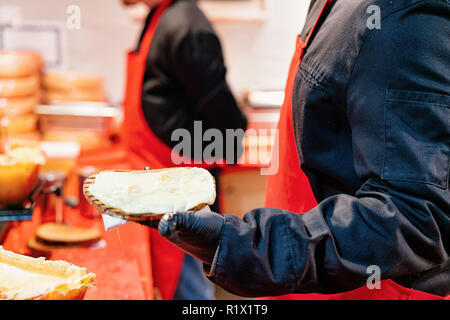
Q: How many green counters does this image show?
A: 0